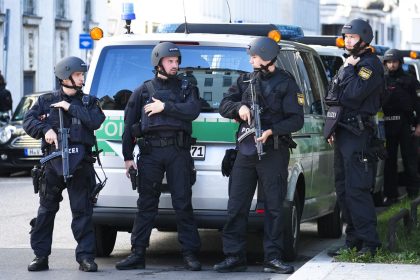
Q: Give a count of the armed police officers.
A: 5